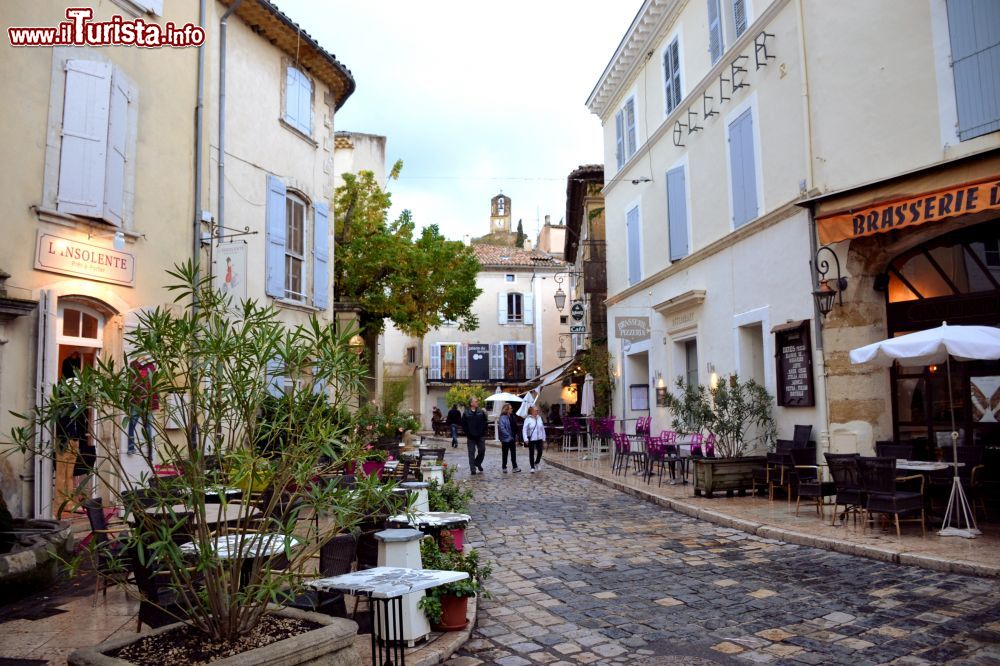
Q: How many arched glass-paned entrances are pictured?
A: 2